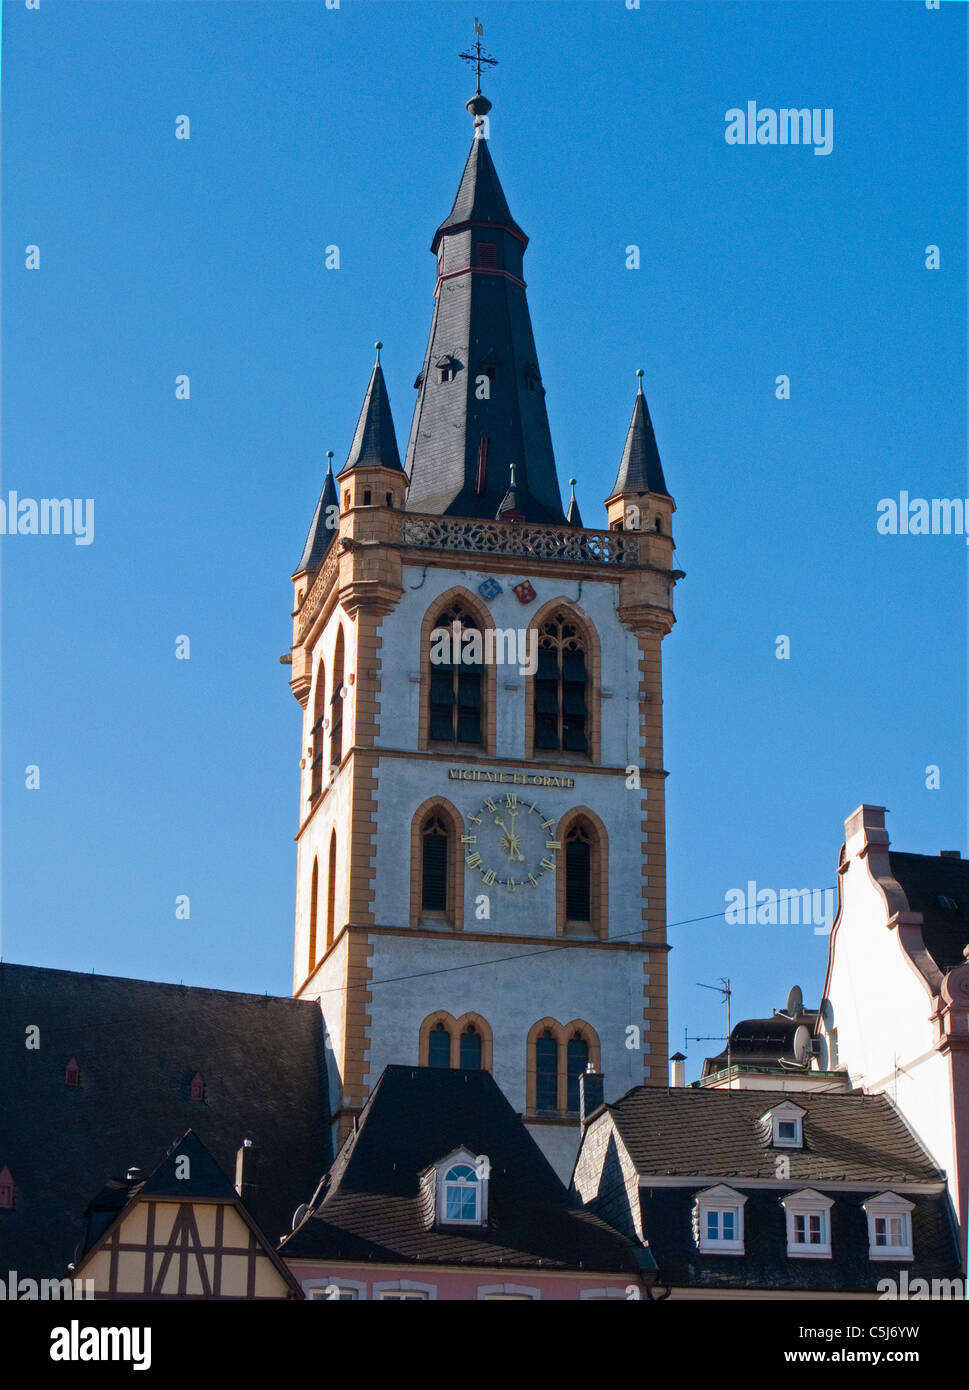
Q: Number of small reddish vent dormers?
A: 3